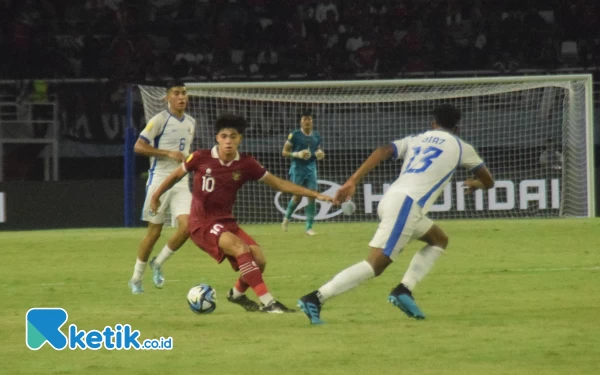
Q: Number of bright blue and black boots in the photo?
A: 2